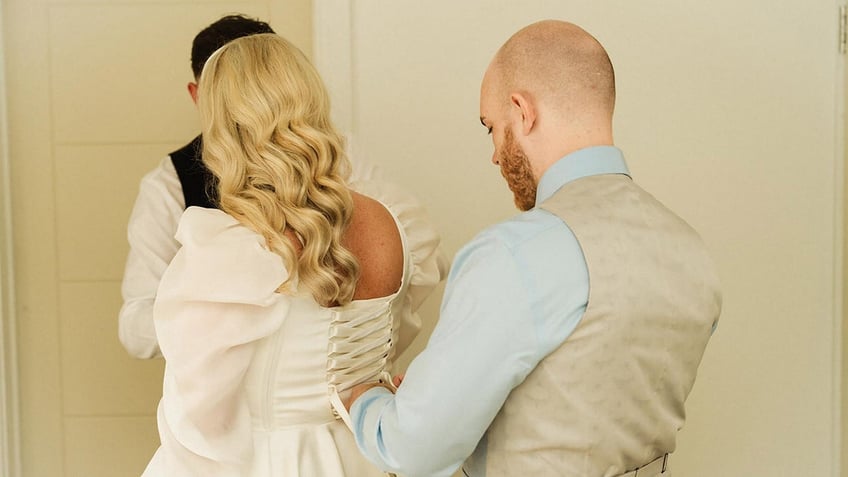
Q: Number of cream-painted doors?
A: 1